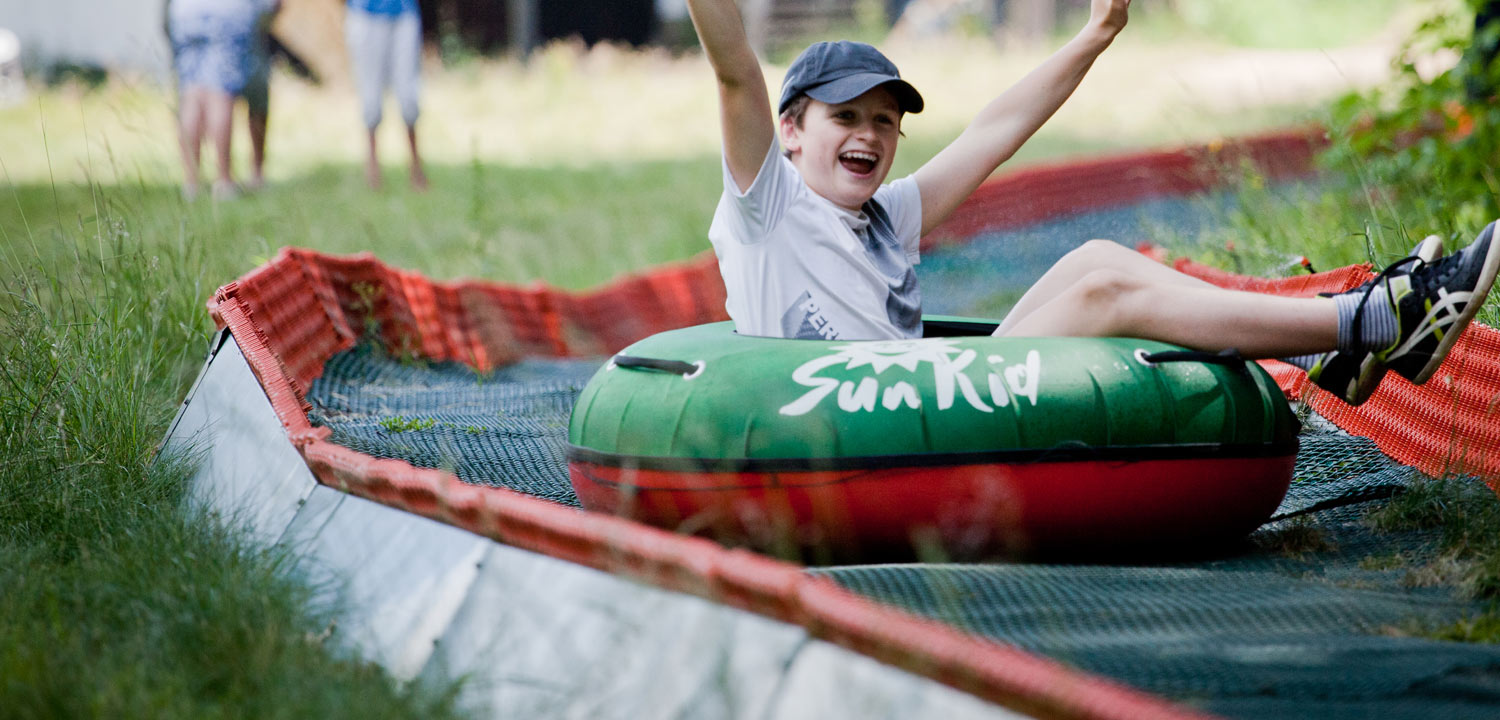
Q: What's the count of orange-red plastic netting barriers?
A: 2